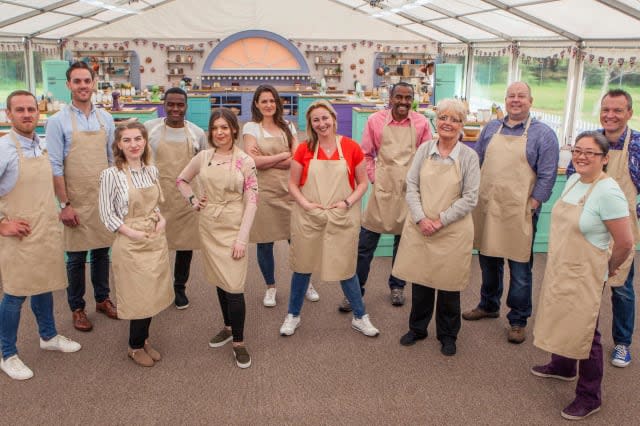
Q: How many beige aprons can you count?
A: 12